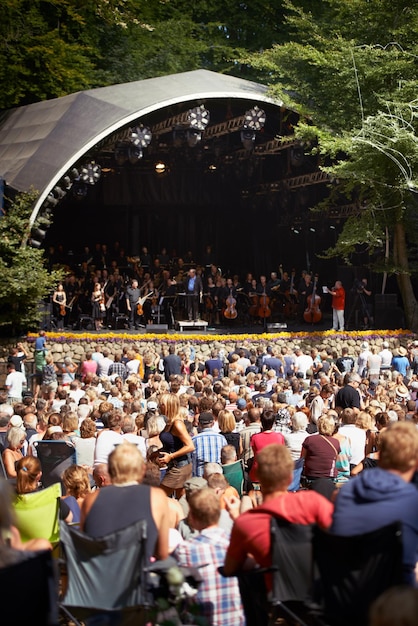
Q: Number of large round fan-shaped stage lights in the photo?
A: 4